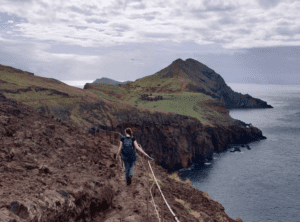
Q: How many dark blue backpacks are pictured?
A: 1